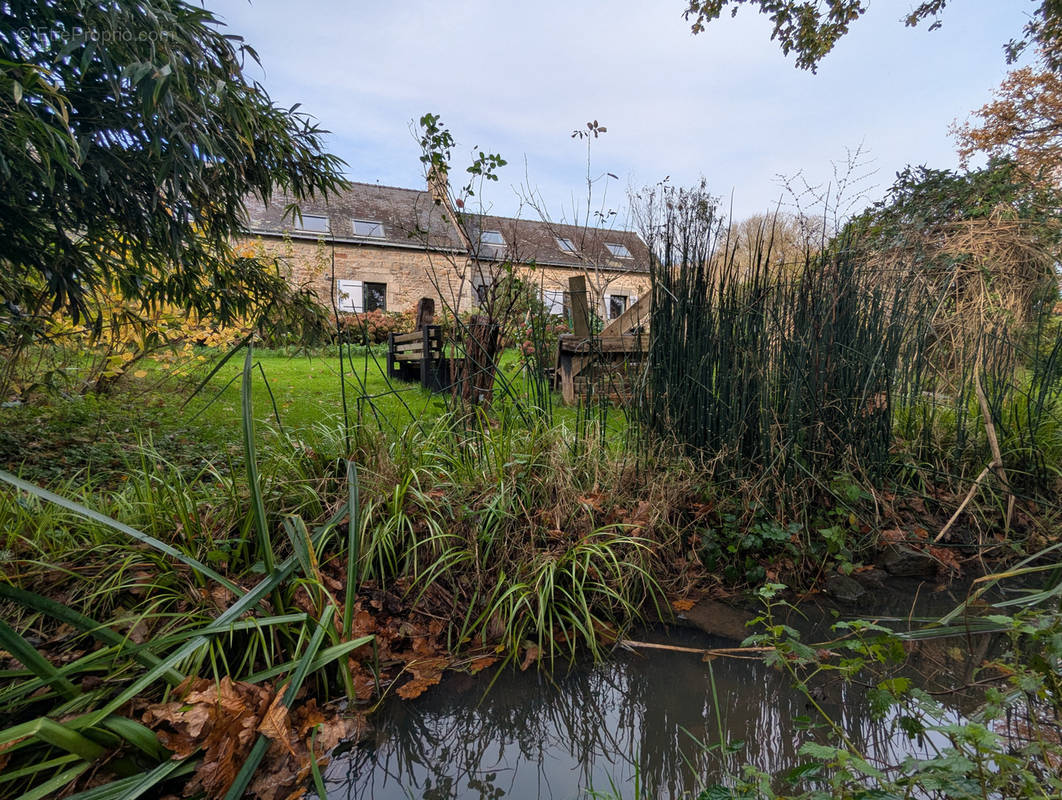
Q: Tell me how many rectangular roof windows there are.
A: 5